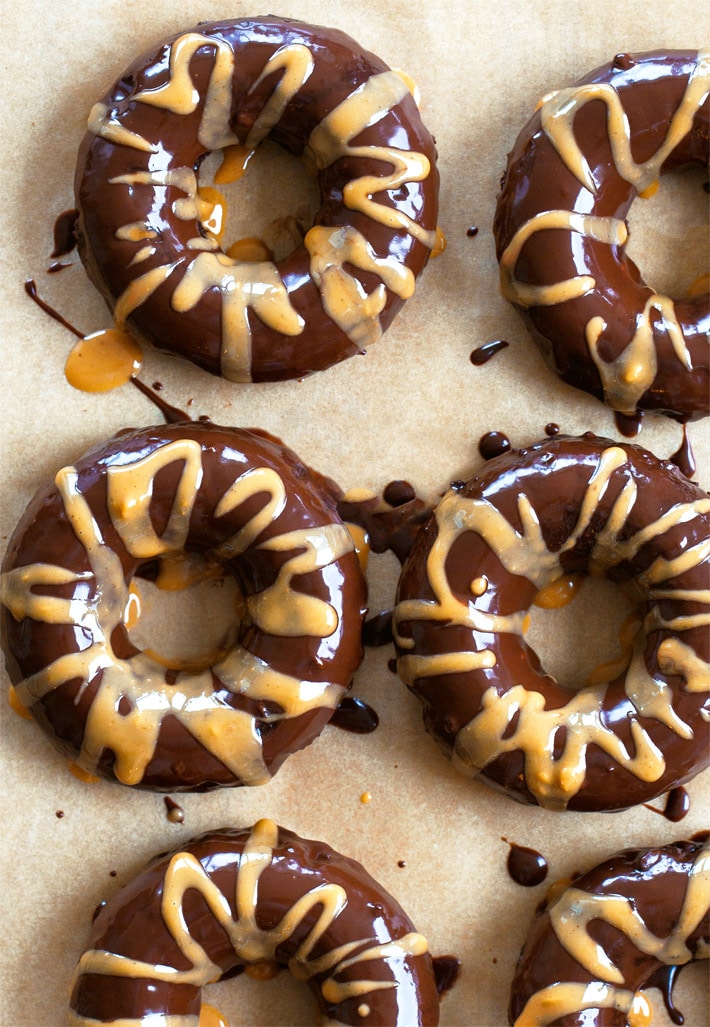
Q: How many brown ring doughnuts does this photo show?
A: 6